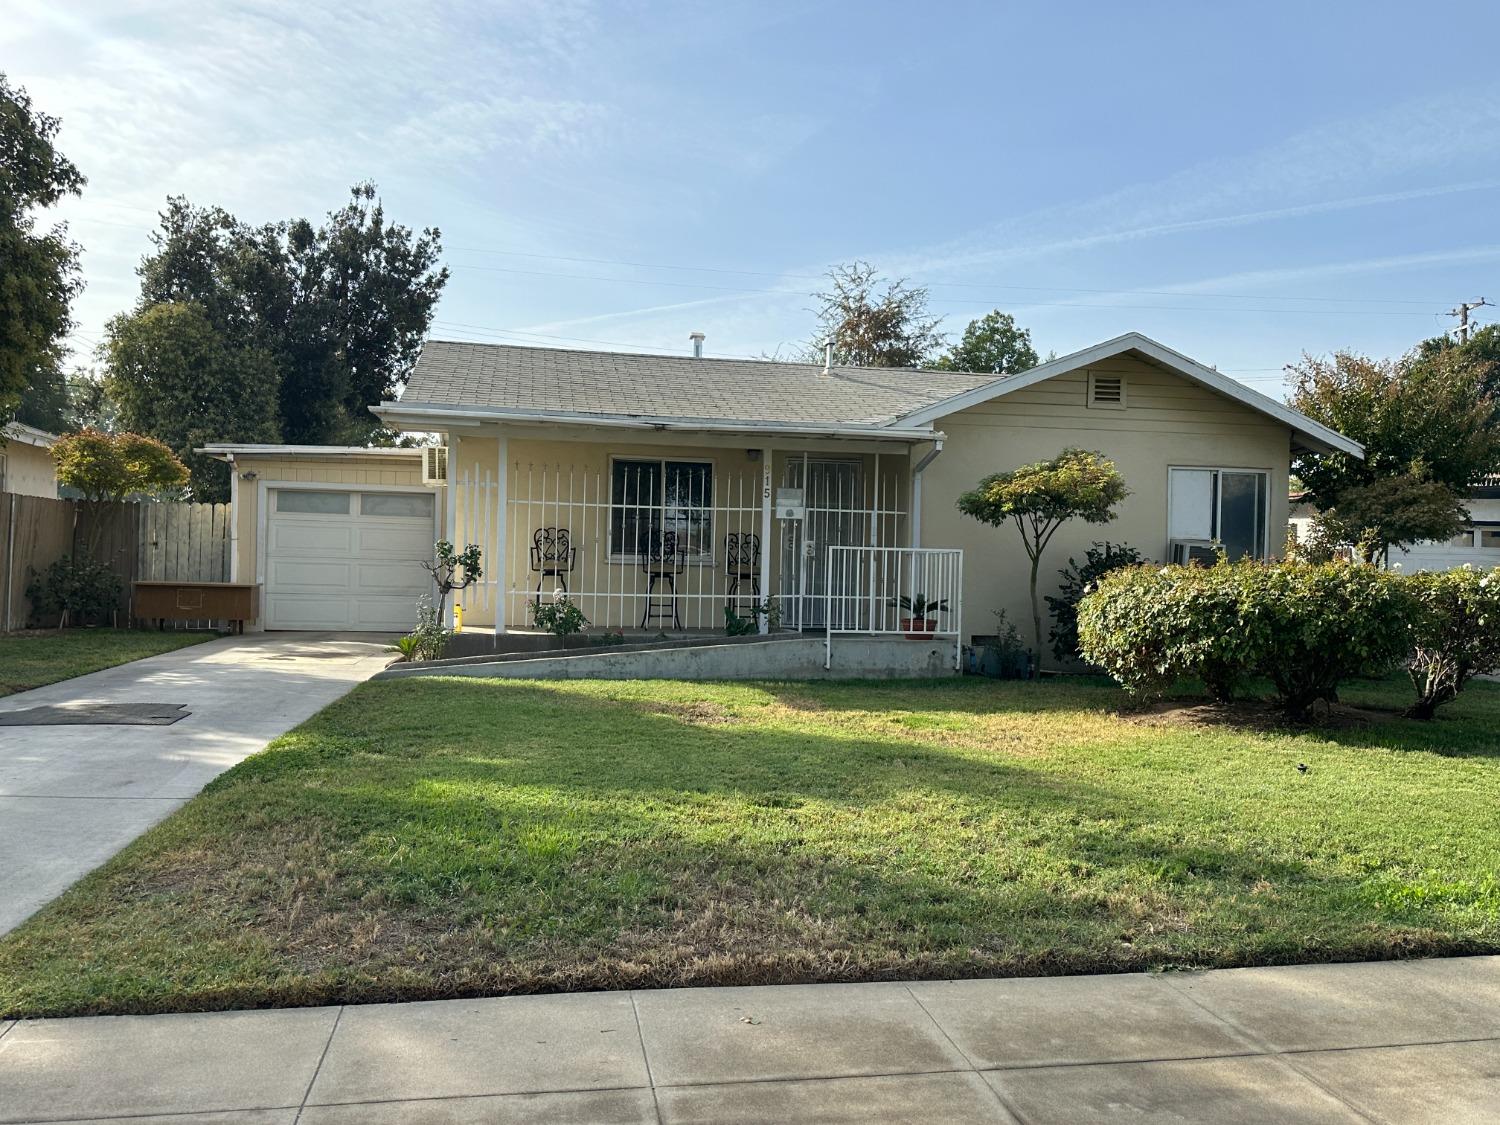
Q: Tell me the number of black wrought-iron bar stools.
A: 3